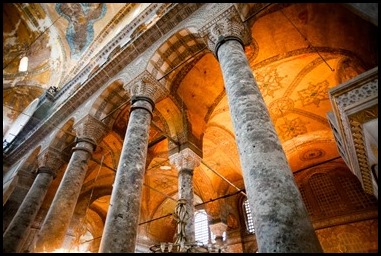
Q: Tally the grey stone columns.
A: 5